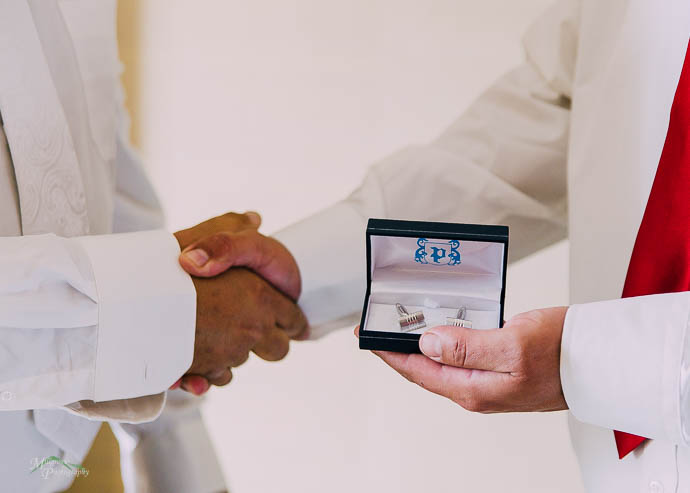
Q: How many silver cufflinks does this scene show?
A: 2